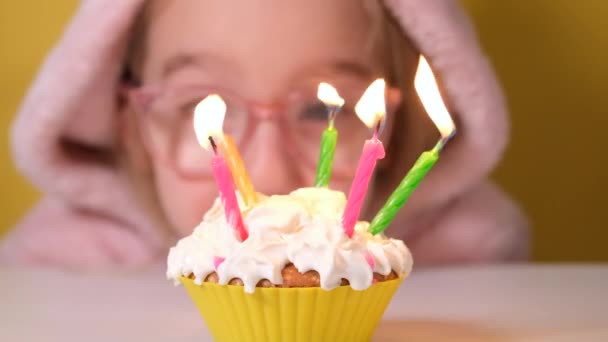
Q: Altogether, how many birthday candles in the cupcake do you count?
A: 5